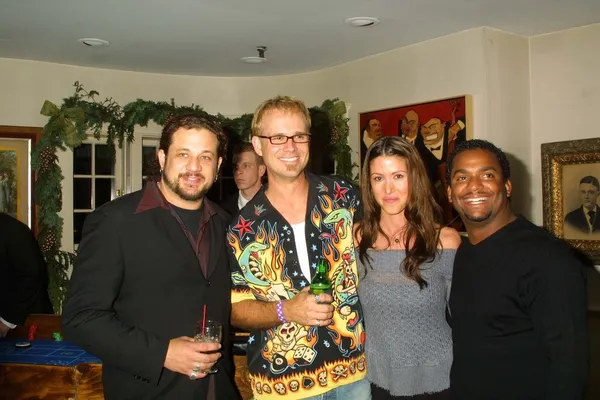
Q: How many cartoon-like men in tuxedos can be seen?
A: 3